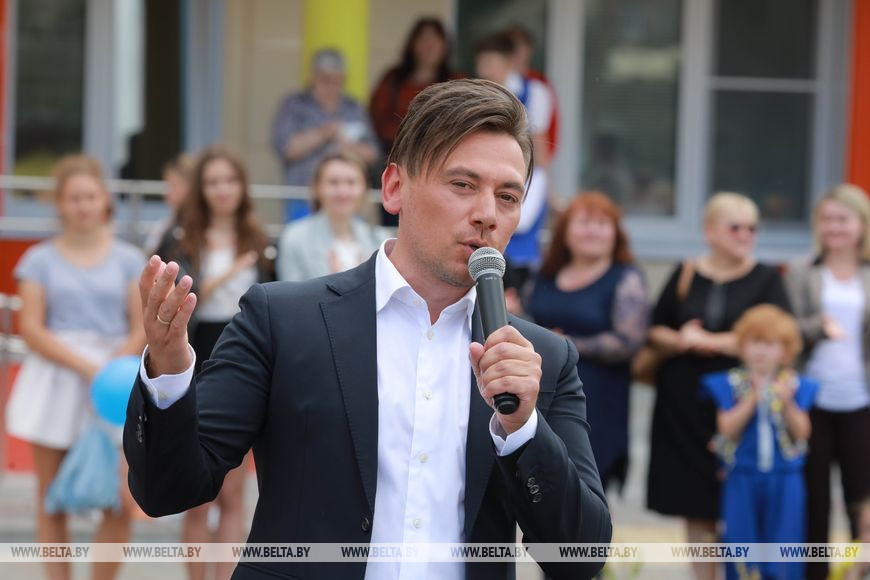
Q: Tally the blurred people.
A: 12